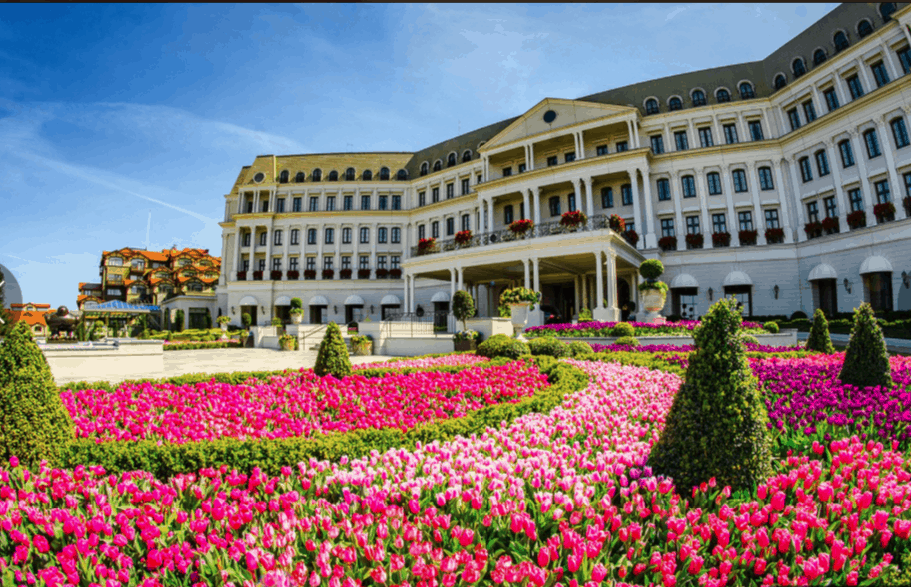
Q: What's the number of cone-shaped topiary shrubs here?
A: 5